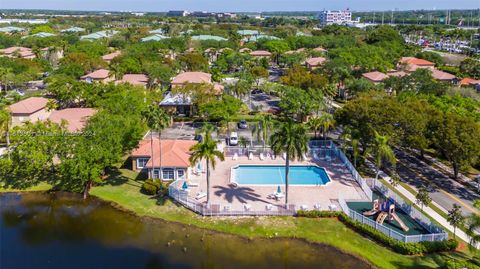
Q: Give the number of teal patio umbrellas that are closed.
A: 3